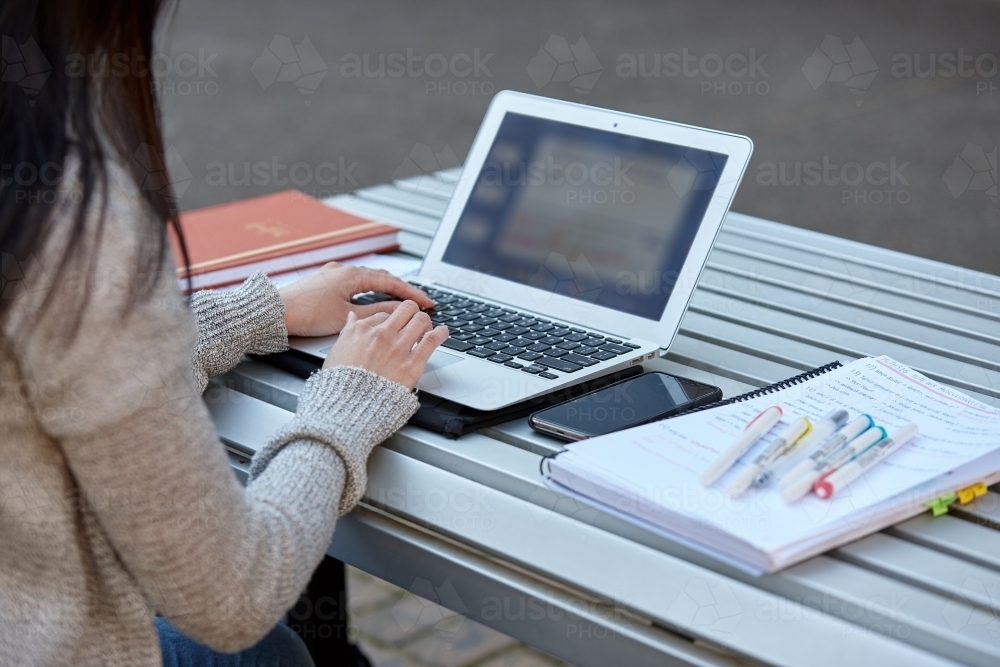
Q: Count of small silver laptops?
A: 1